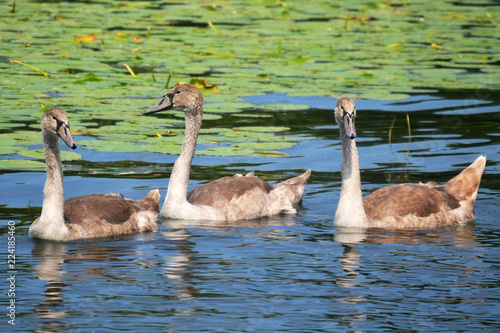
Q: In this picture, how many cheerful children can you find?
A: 0